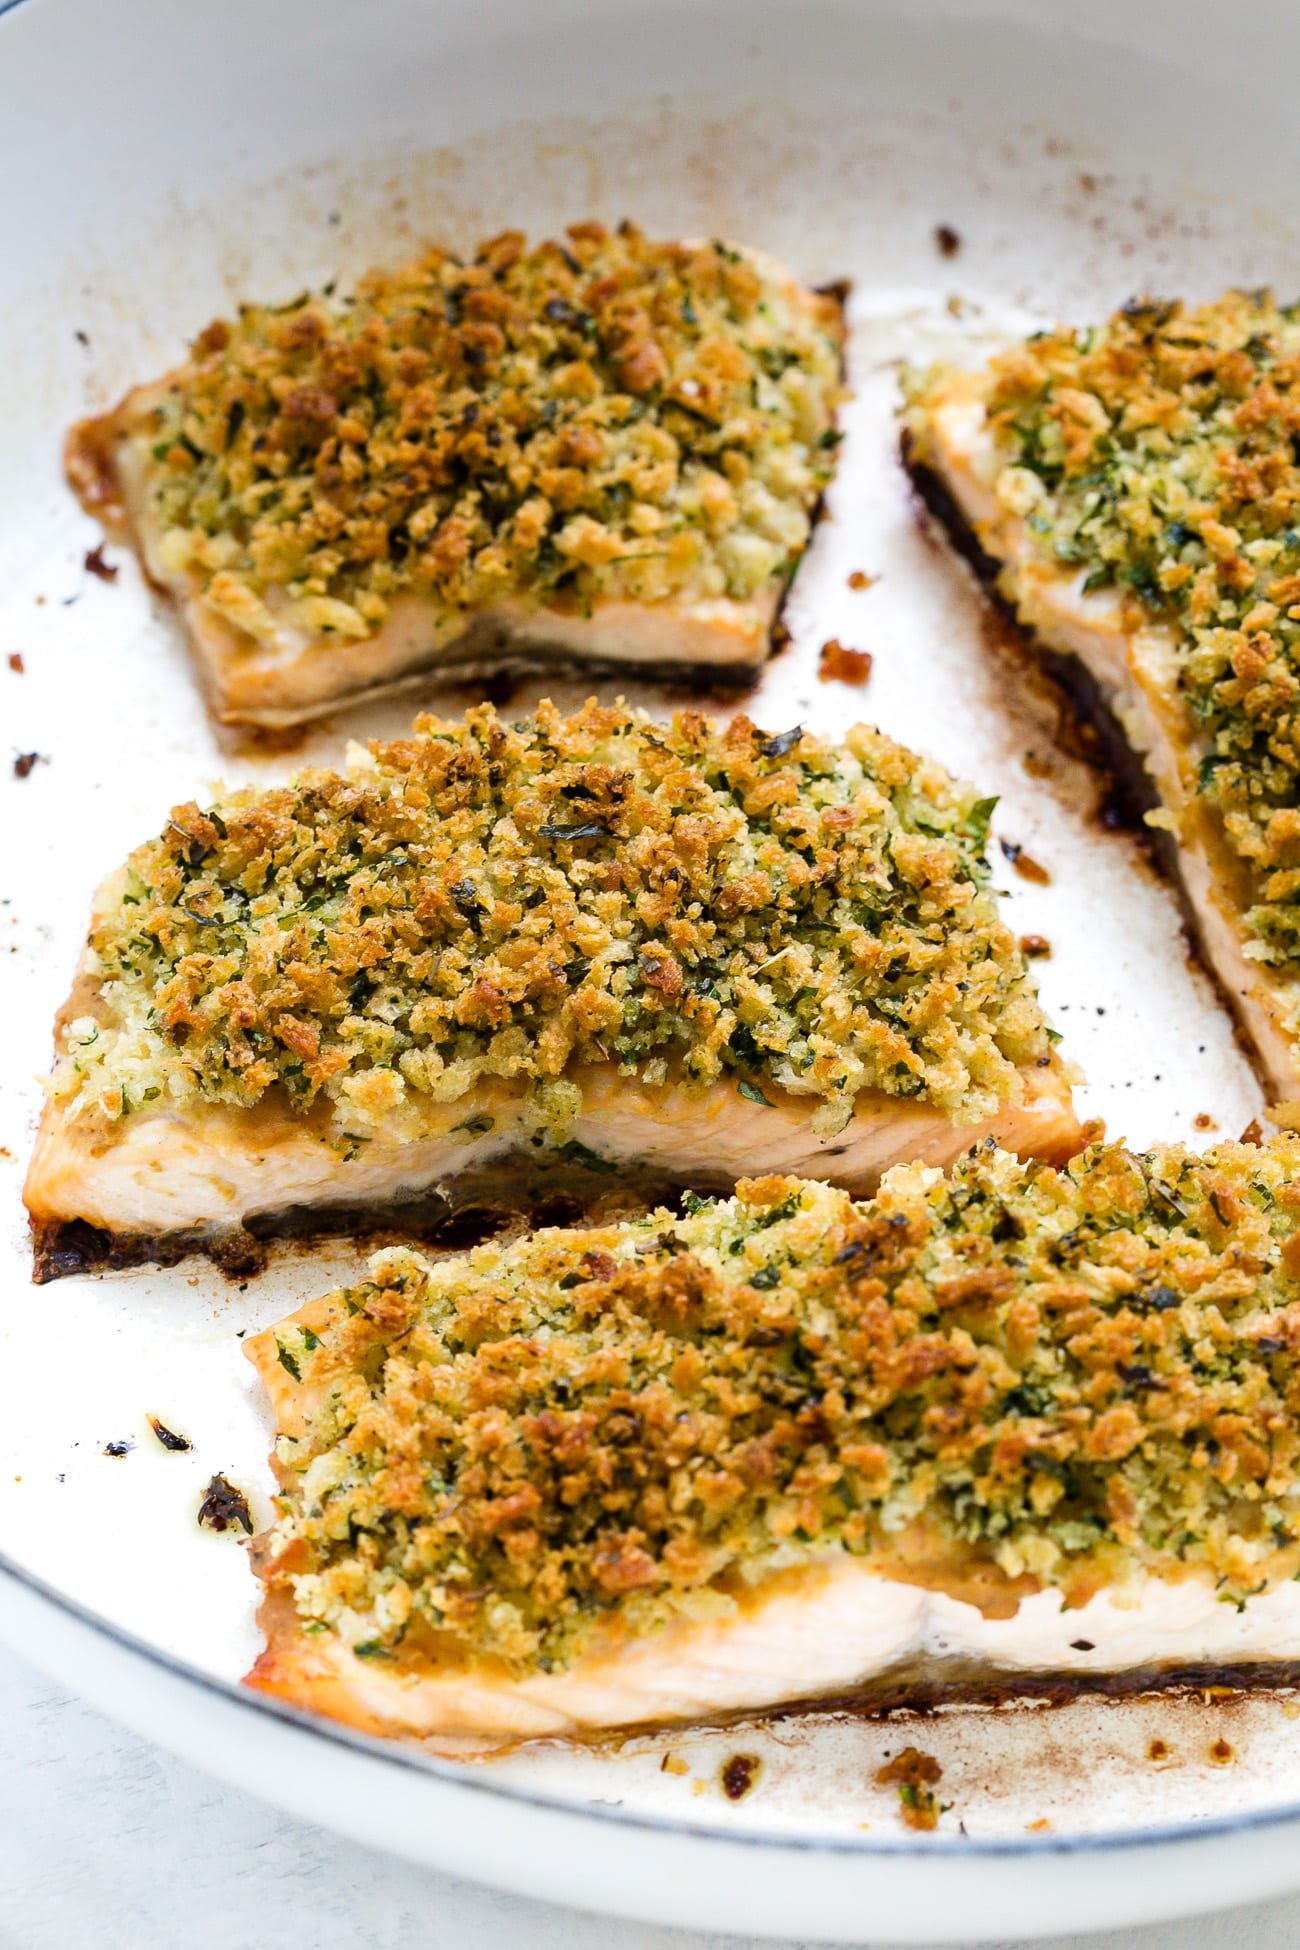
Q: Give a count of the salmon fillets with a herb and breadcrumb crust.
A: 4